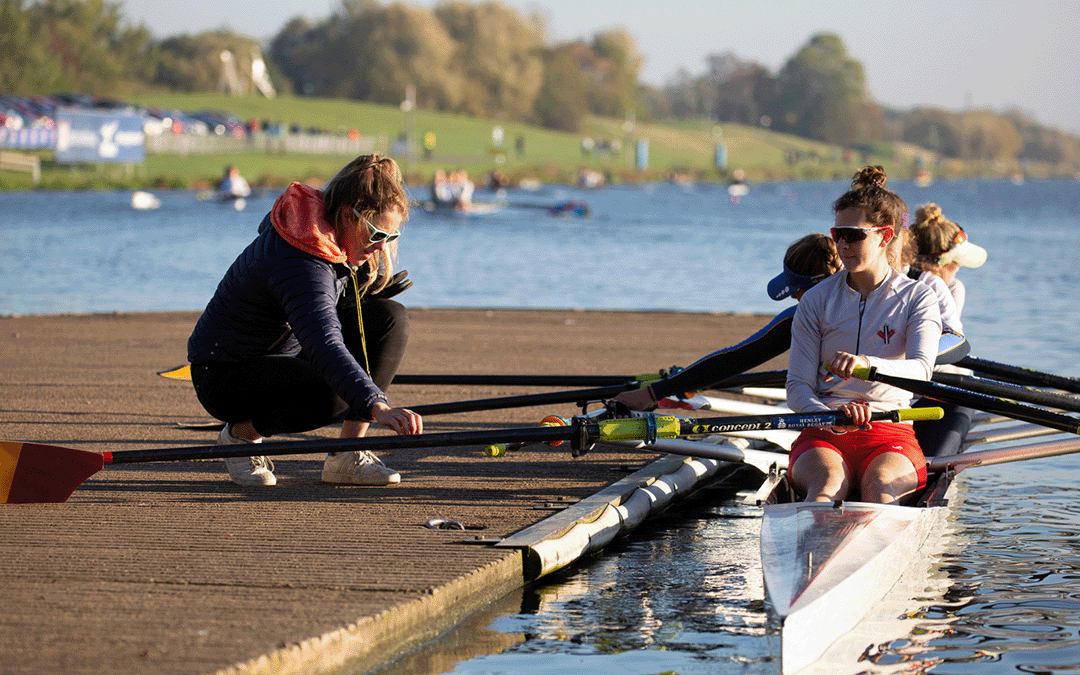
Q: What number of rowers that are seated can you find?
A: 4